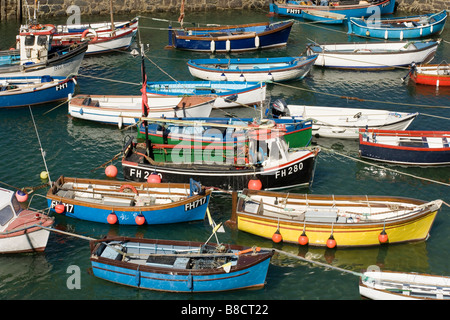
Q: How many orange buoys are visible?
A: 11